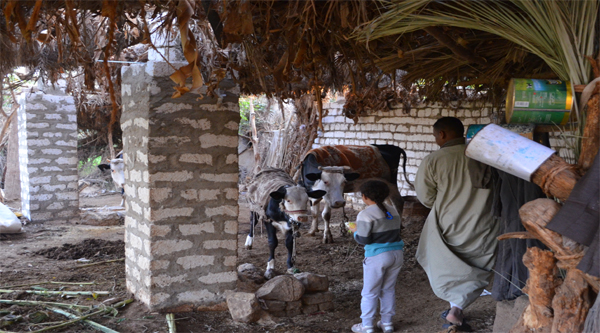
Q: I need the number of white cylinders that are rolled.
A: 1